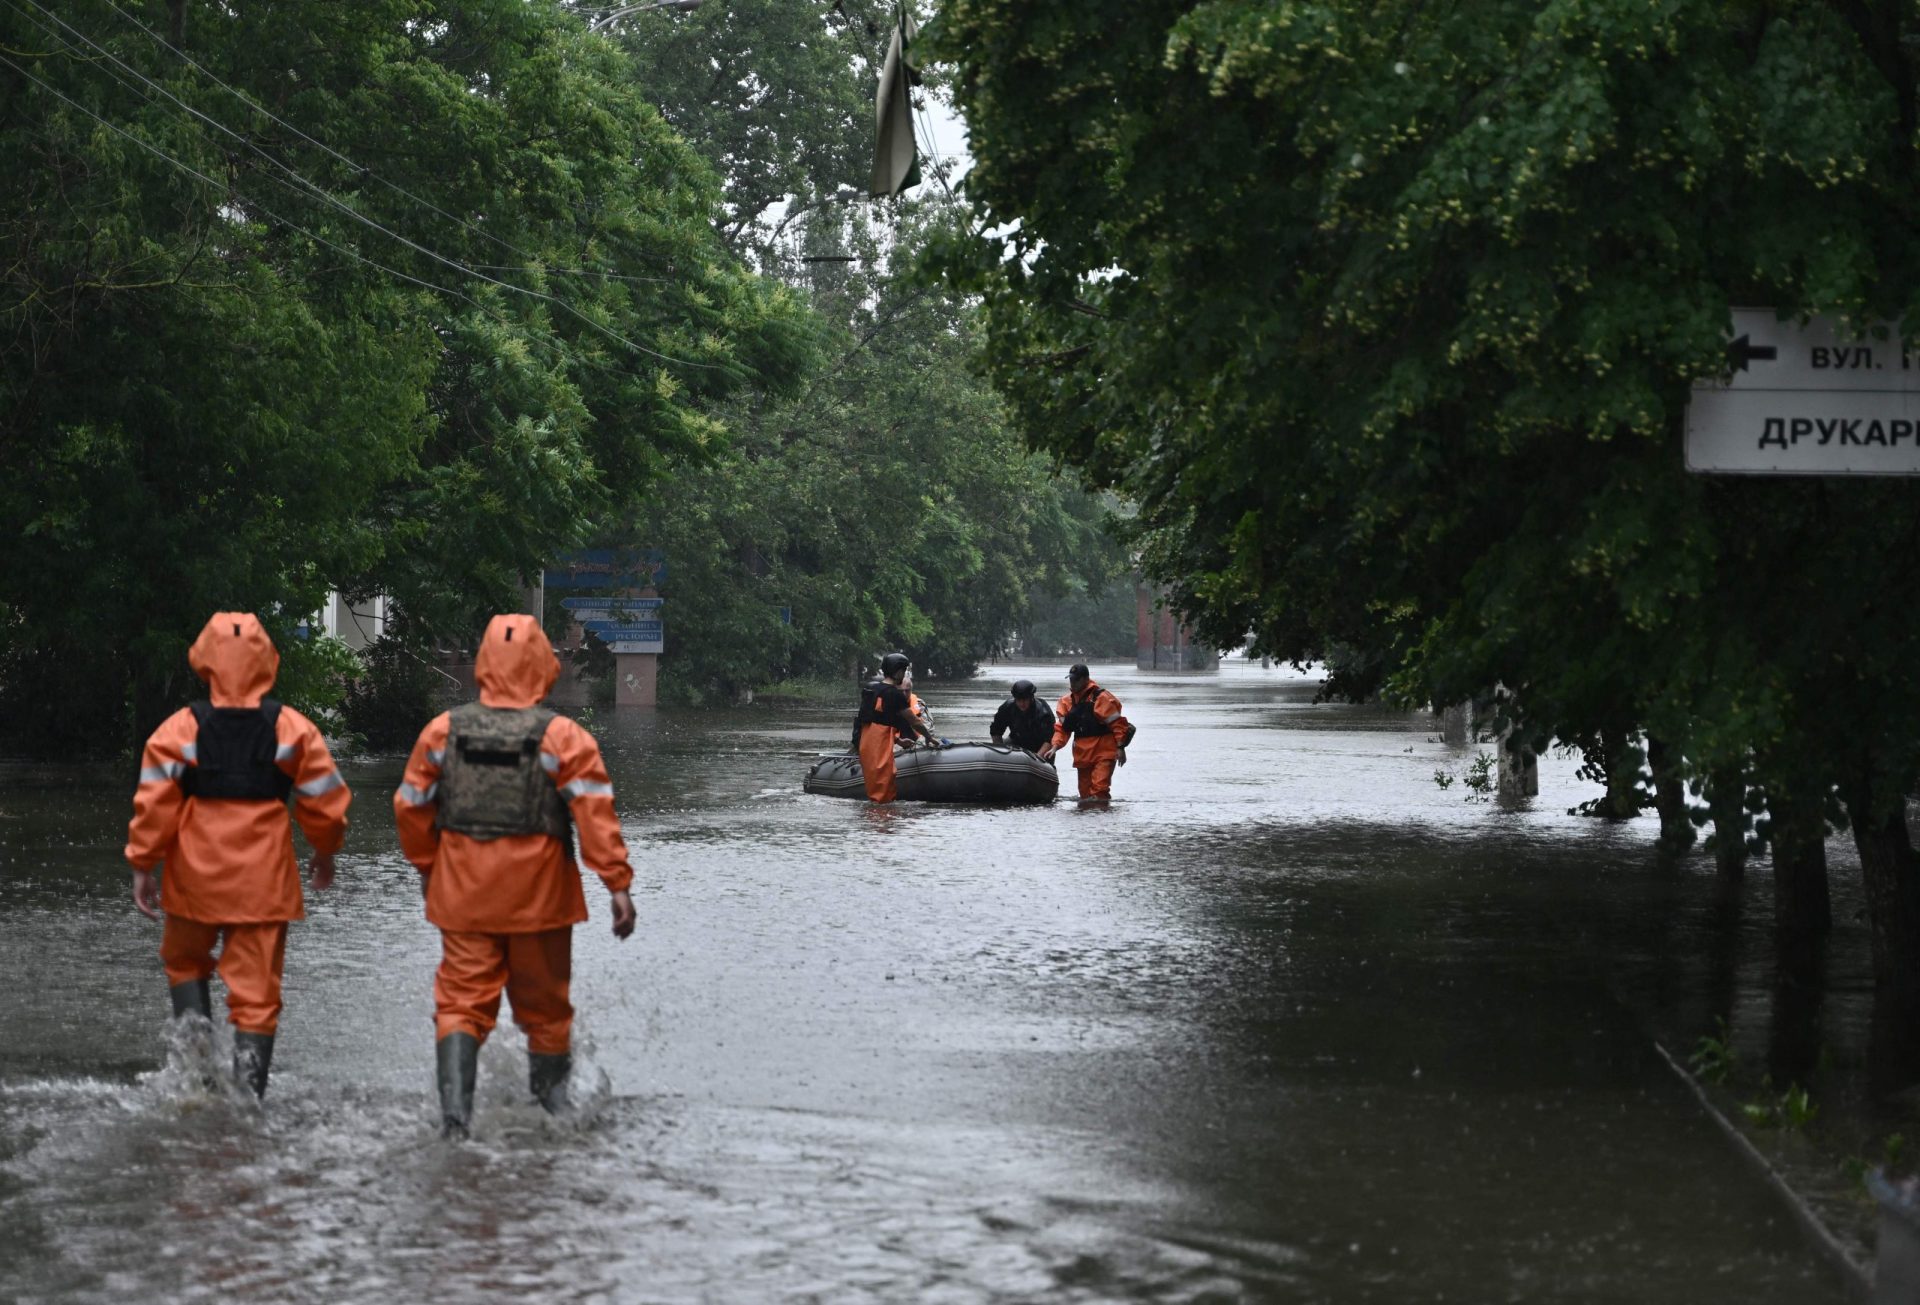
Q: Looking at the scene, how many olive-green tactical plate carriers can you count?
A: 1